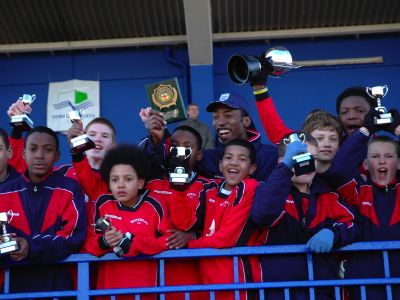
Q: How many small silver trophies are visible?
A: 7